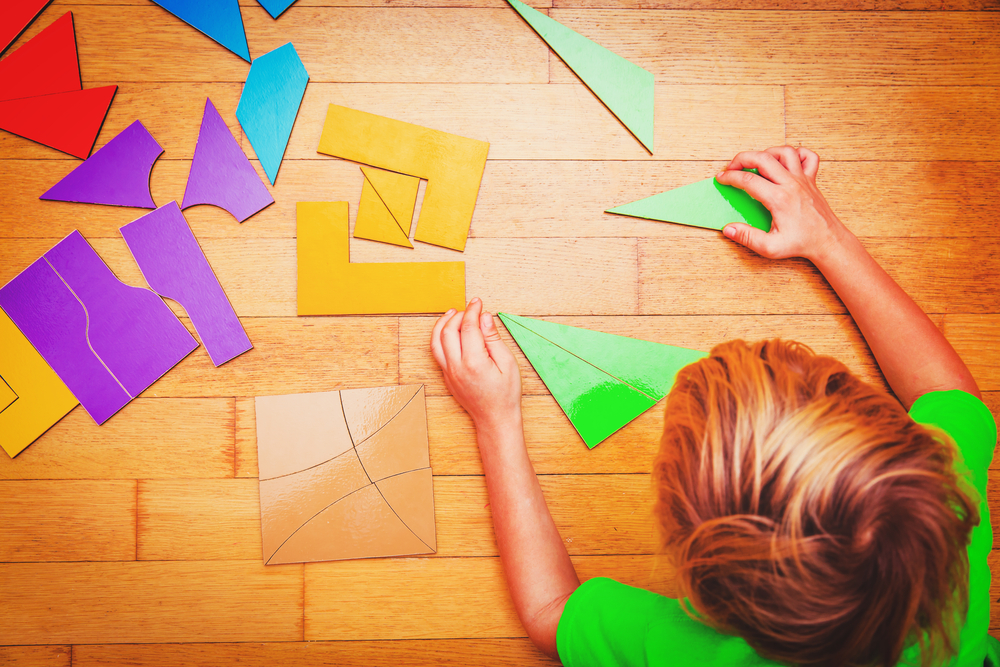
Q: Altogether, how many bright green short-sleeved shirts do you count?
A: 1